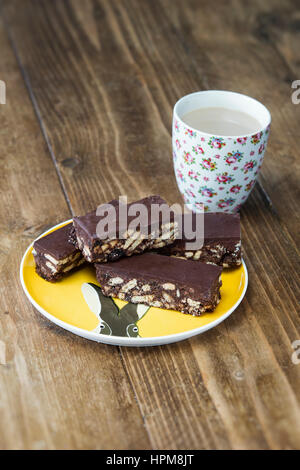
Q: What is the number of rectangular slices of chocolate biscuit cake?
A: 4